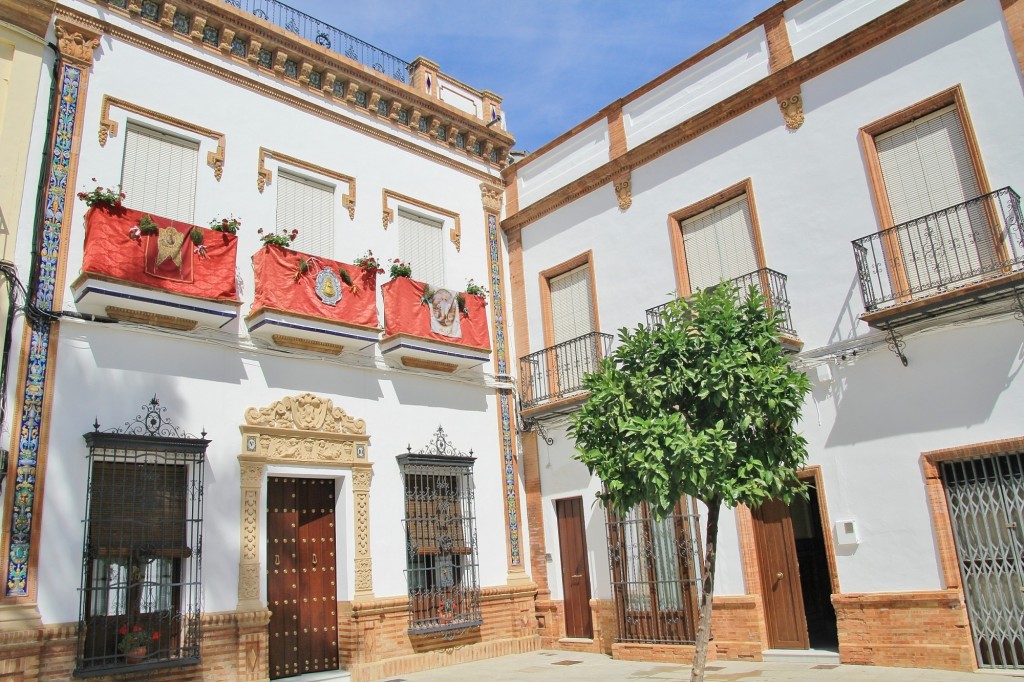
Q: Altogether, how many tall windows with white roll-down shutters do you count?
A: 6